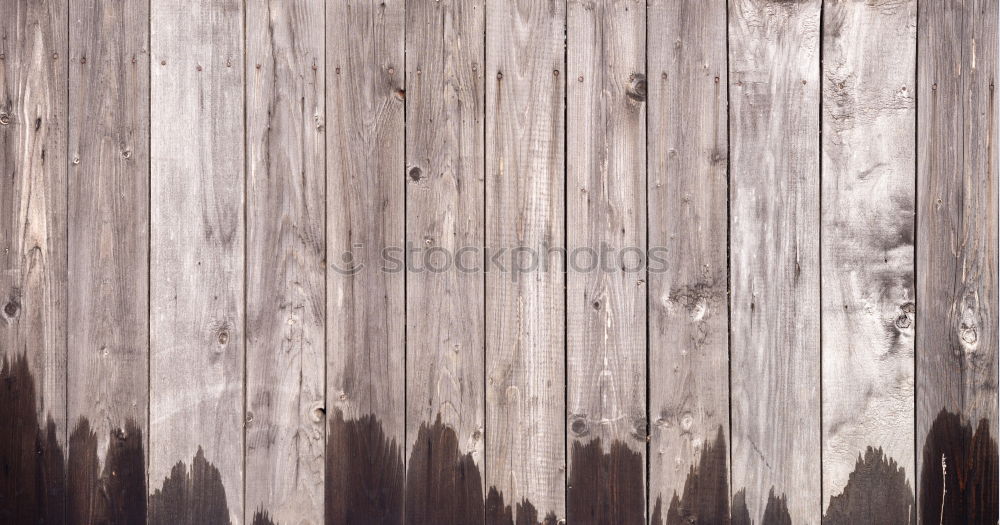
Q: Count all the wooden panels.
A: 12